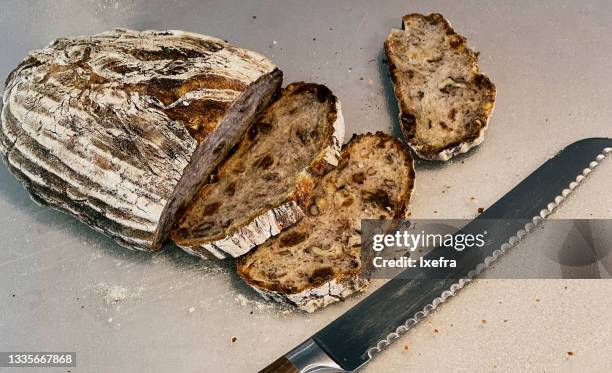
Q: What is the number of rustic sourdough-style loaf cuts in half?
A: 1